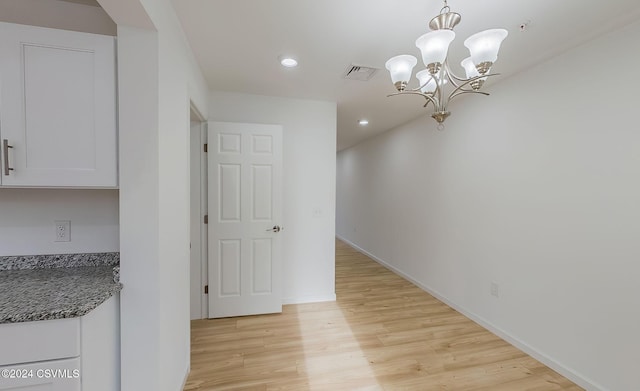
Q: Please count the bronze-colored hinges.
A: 3